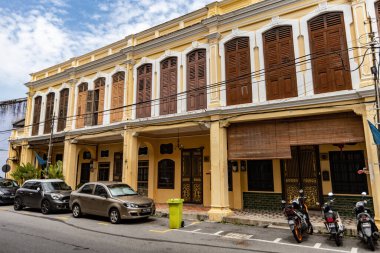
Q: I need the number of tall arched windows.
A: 12